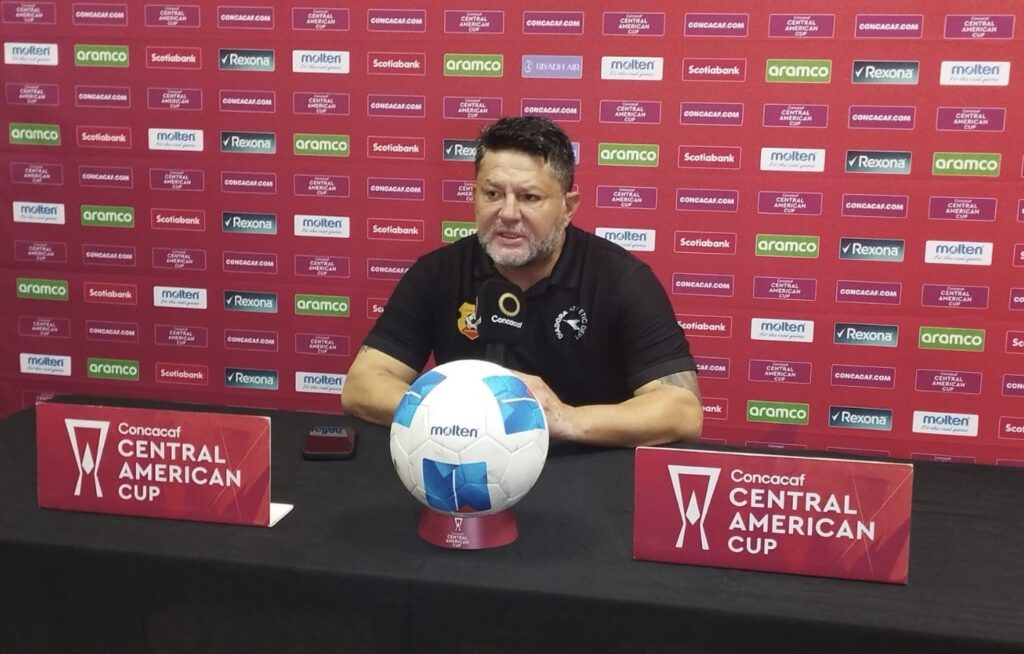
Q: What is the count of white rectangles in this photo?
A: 15